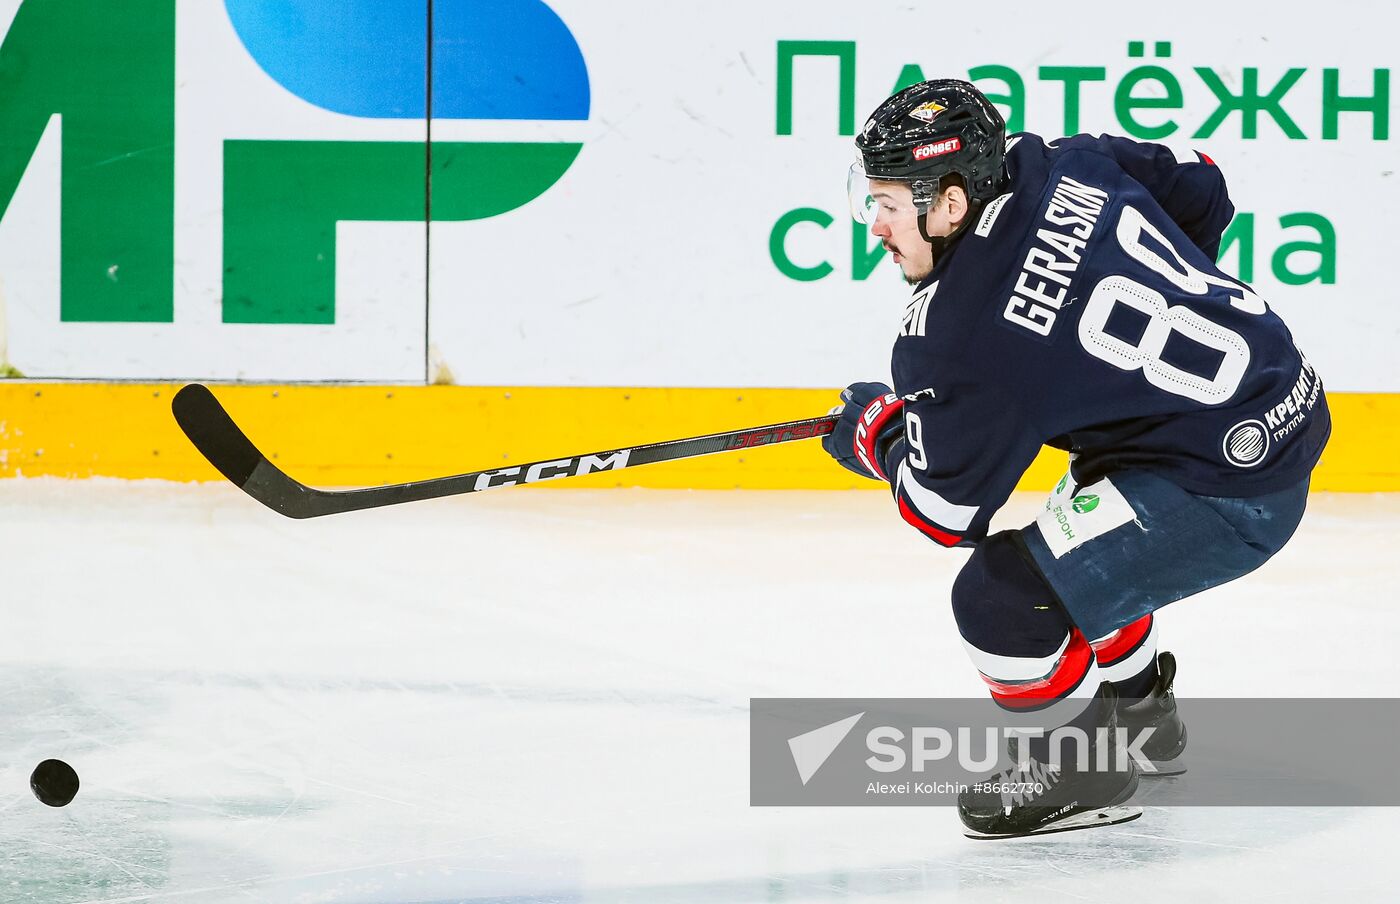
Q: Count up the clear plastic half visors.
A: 1